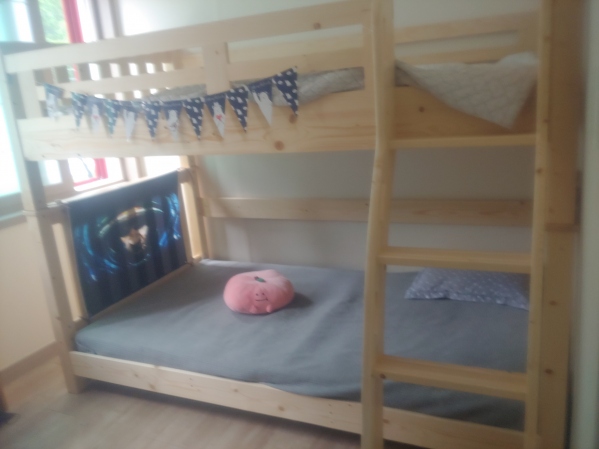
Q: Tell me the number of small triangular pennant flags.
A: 12